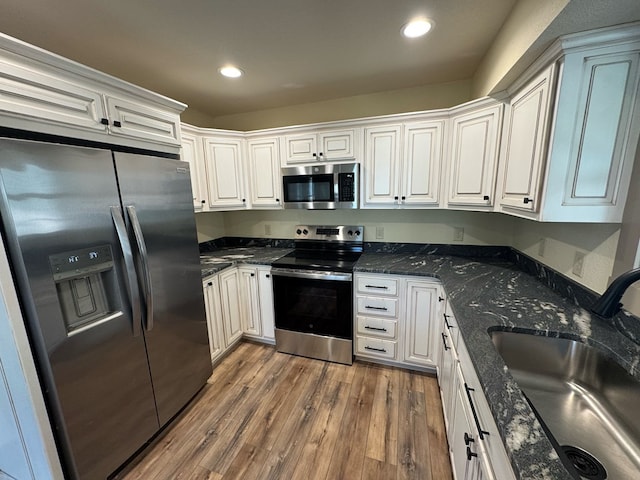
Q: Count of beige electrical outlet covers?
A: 5